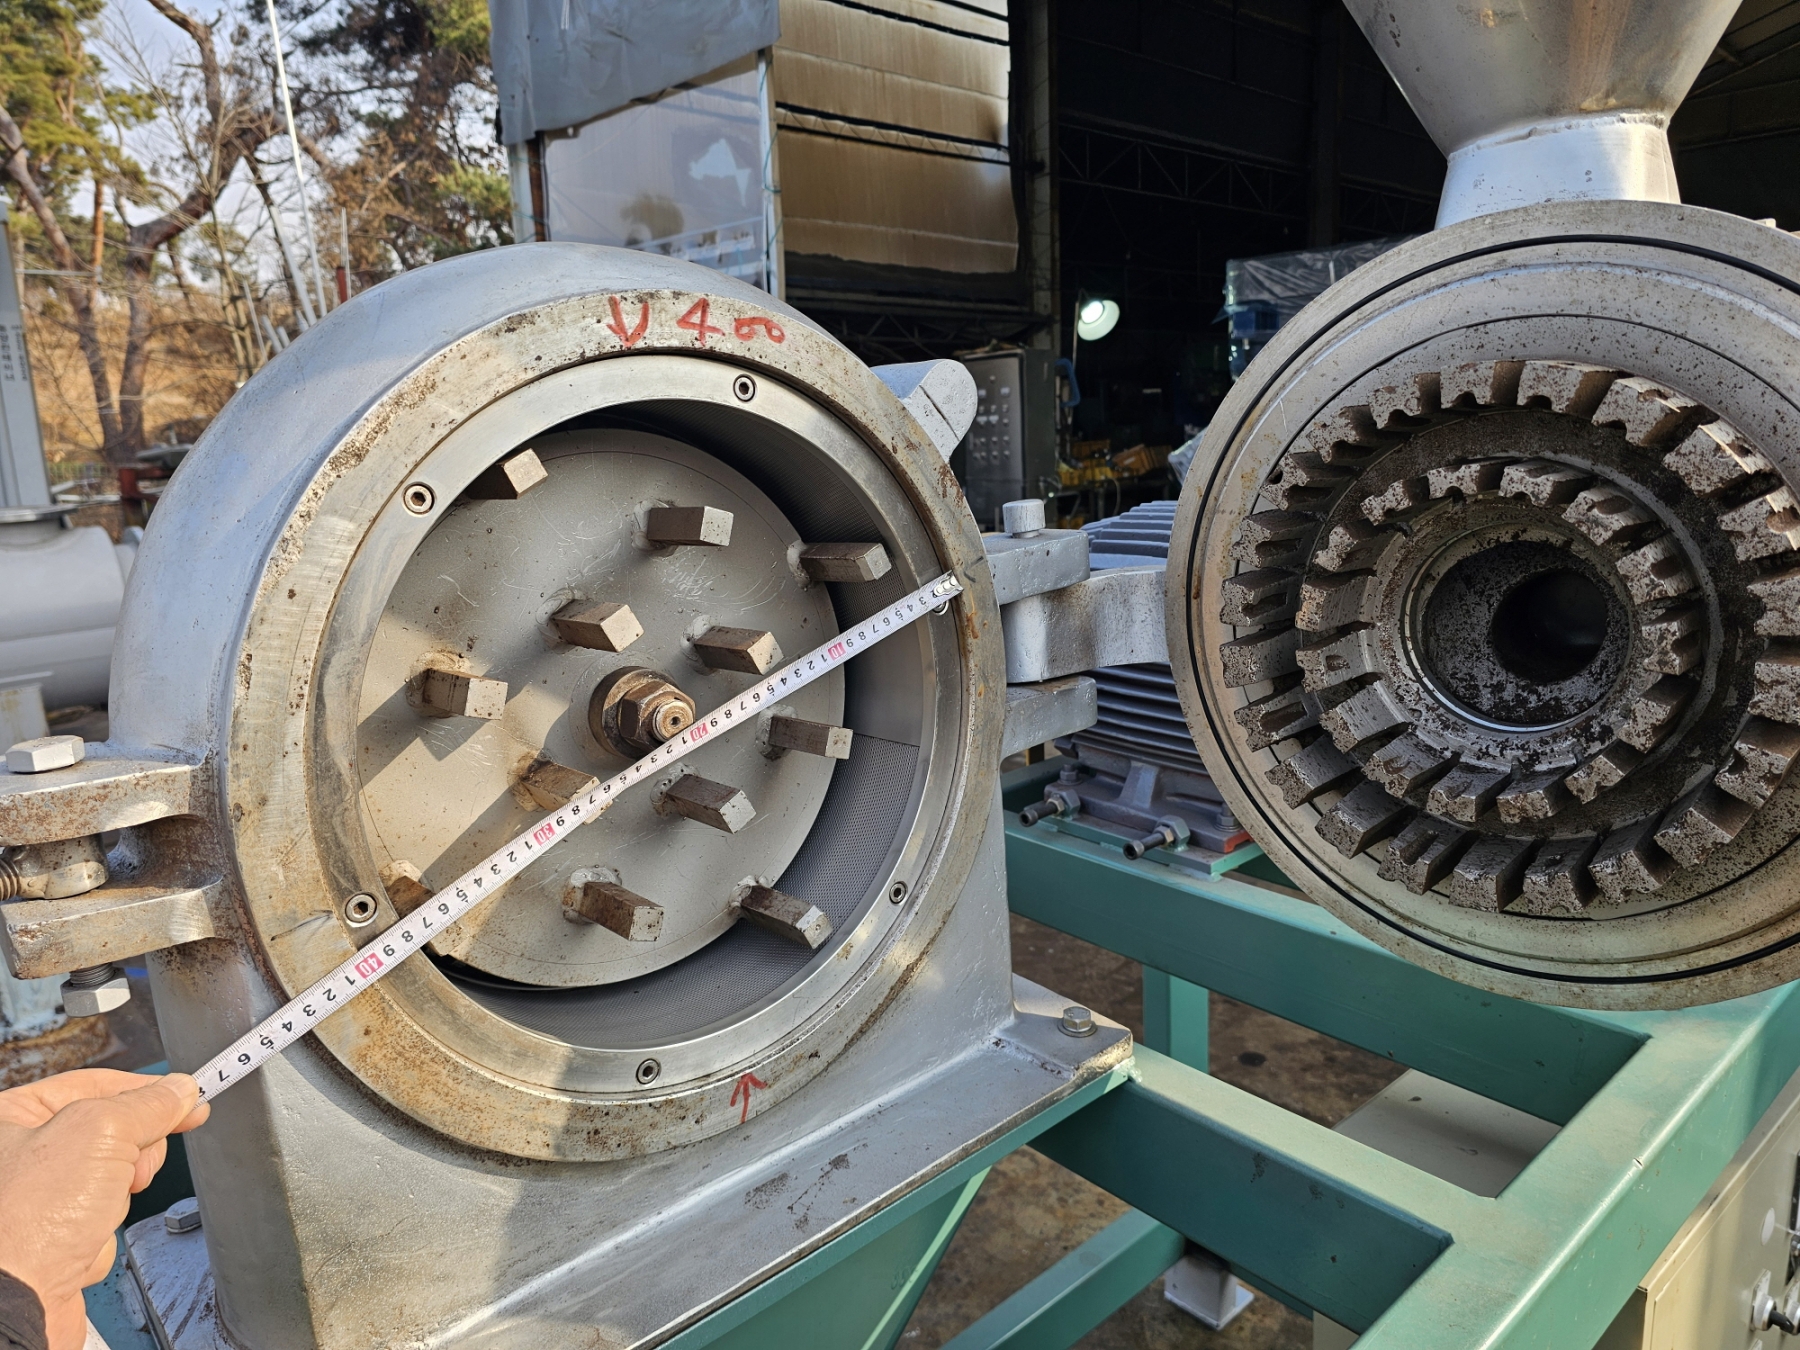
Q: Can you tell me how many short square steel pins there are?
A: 12